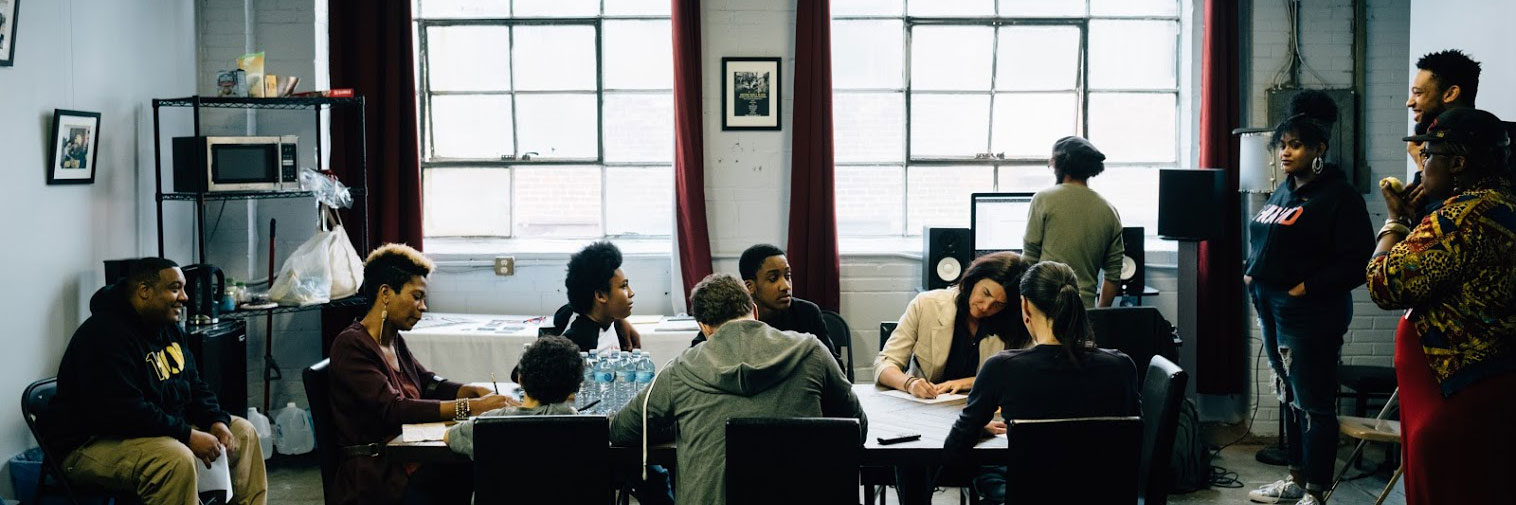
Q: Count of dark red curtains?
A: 4